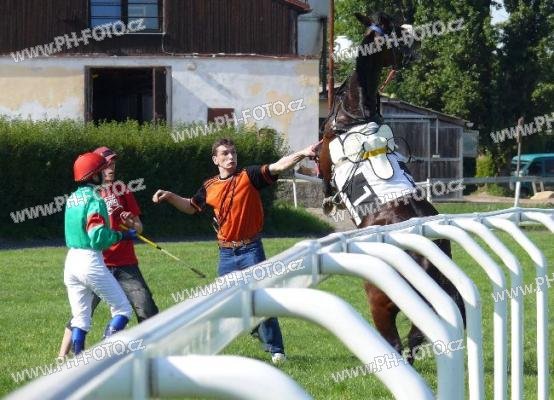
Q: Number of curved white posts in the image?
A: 9